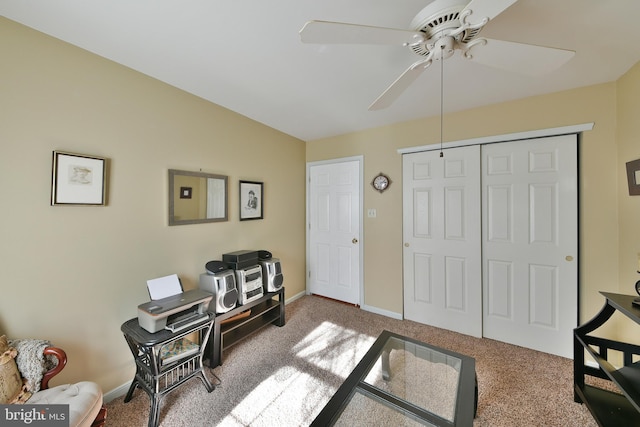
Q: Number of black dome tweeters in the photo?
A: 2